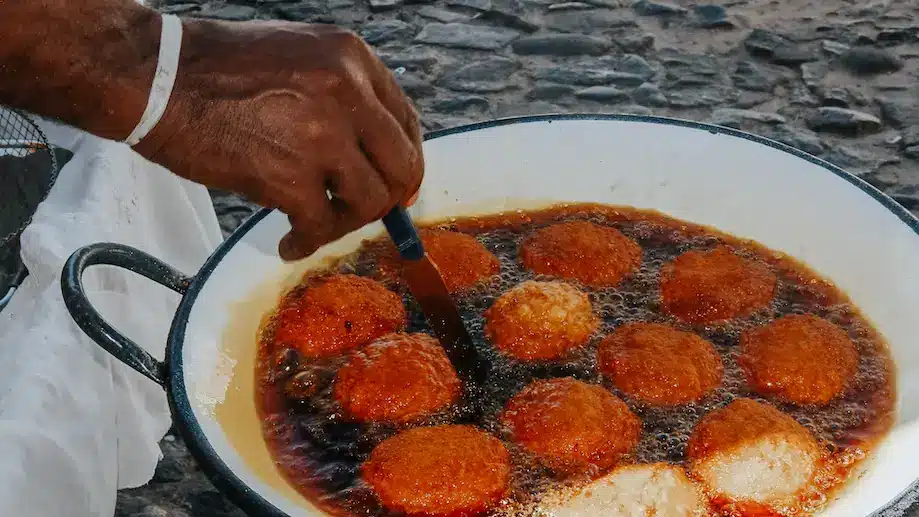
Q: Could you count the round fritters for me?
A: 12